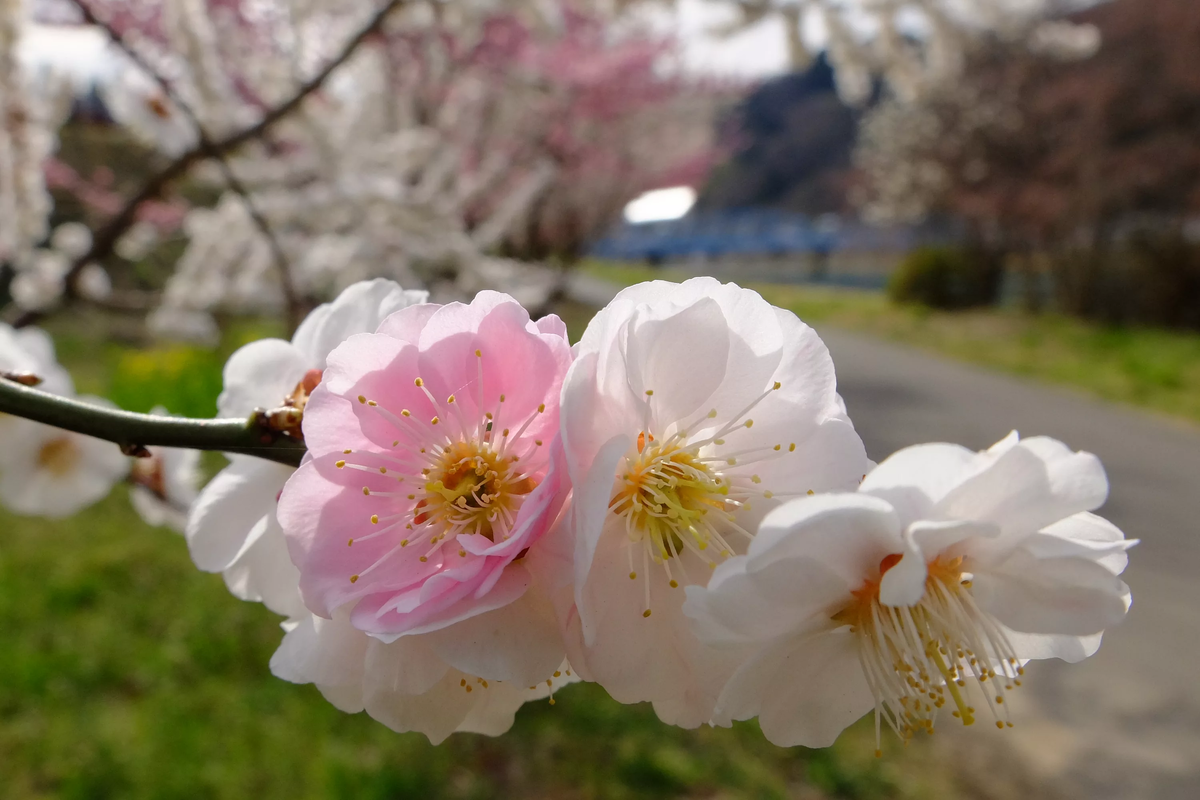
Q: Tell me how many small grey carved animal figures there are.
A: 0